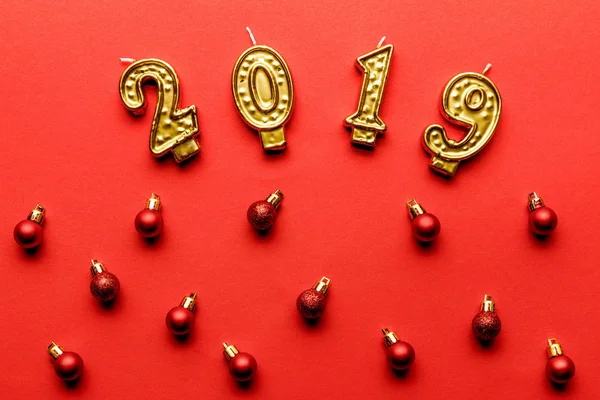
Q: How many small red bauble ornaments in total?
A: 13